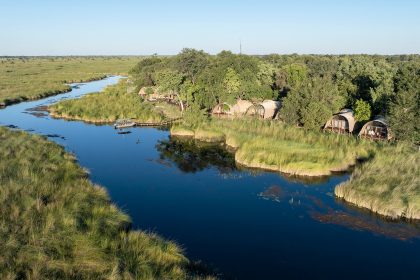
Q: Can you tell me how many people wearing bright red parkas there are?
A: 0